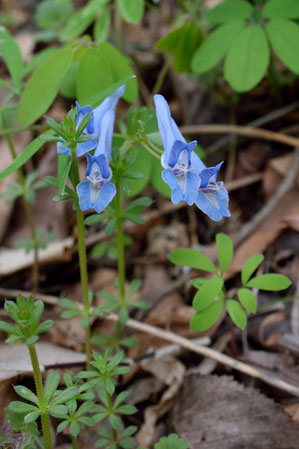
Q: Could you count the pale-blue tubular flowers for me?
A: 4